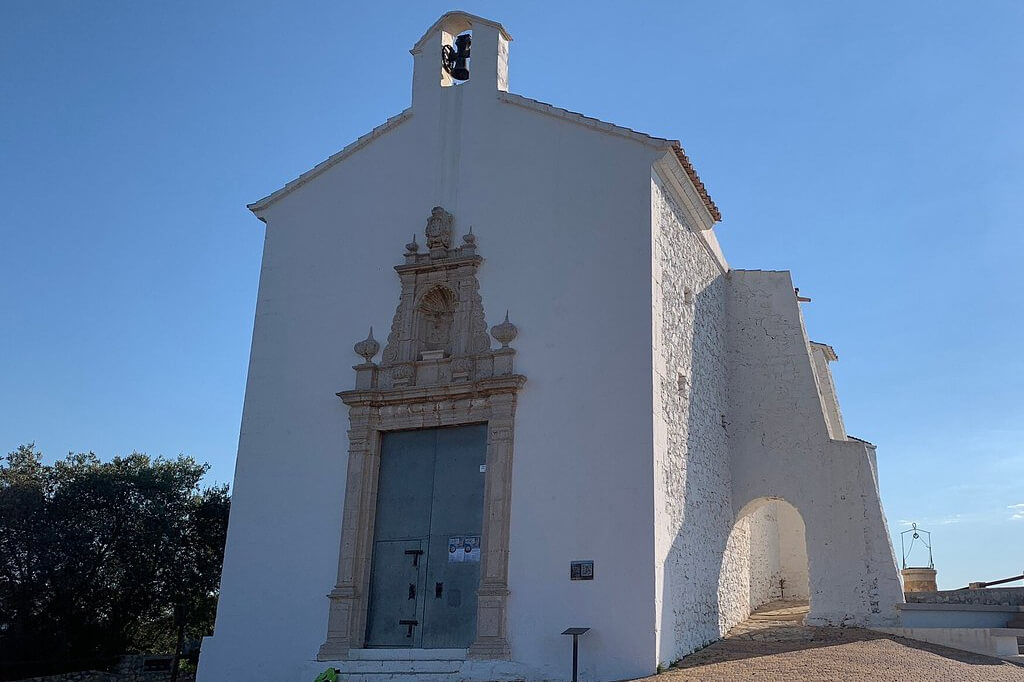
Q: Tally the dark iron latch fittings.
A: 2